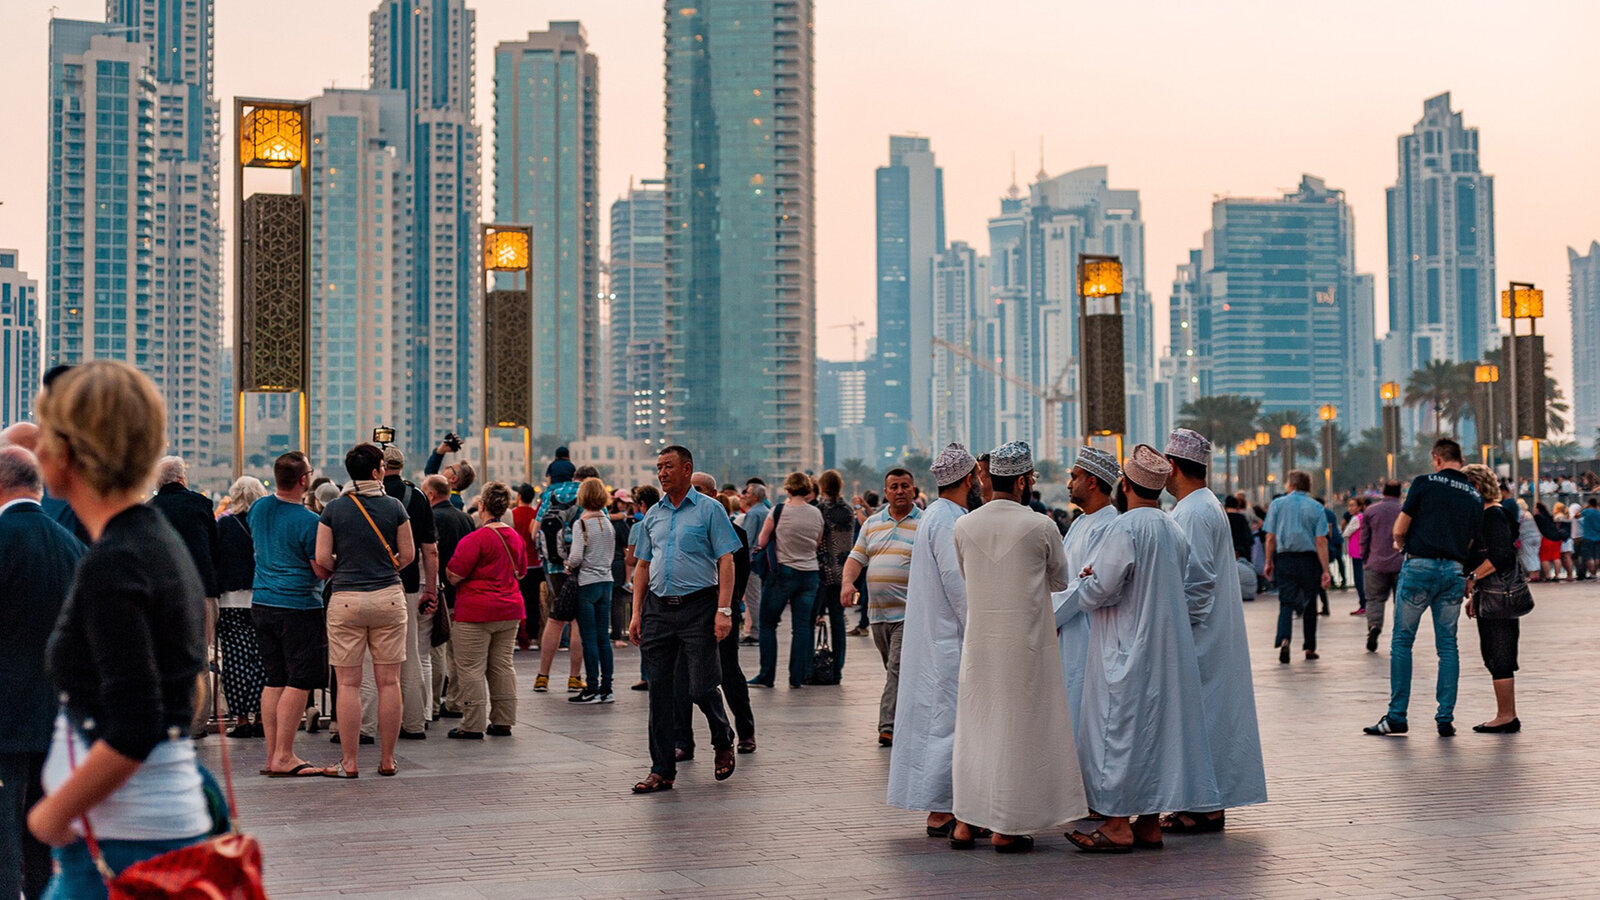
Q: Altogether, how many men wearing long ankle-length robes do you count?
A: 5